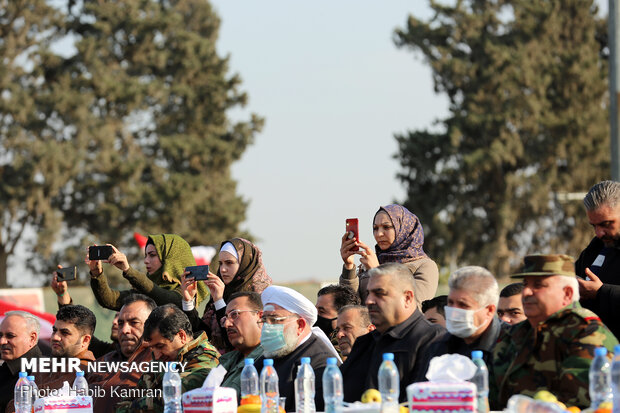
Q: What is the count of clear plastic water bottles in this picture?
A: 12